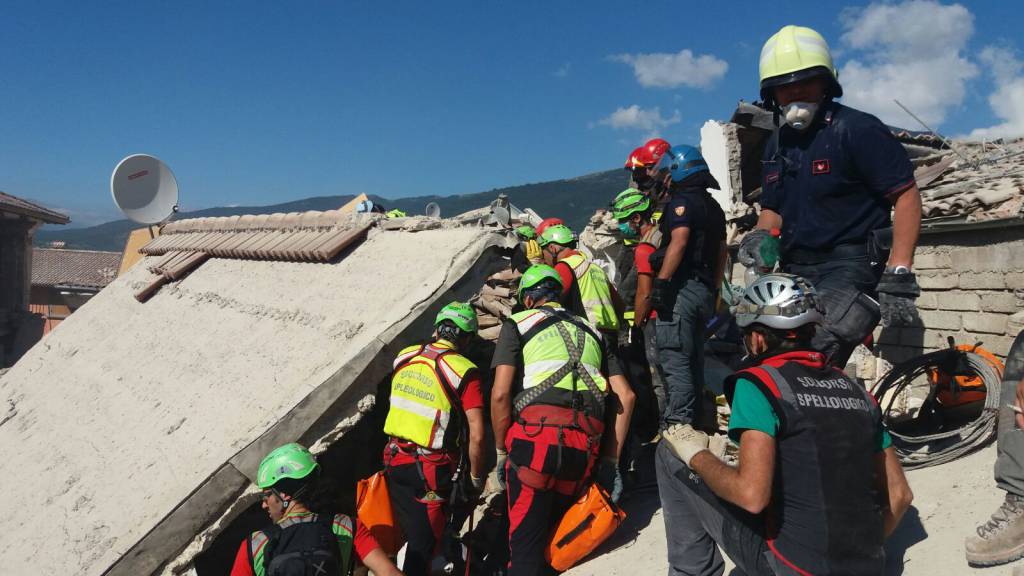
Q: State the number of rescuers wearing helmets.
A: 12